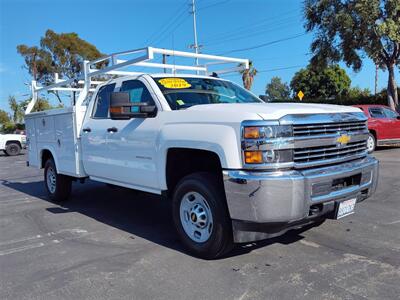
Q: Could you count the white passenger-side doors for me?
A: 2